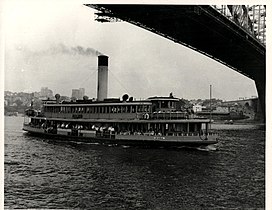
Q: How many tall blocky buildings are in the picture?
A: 2